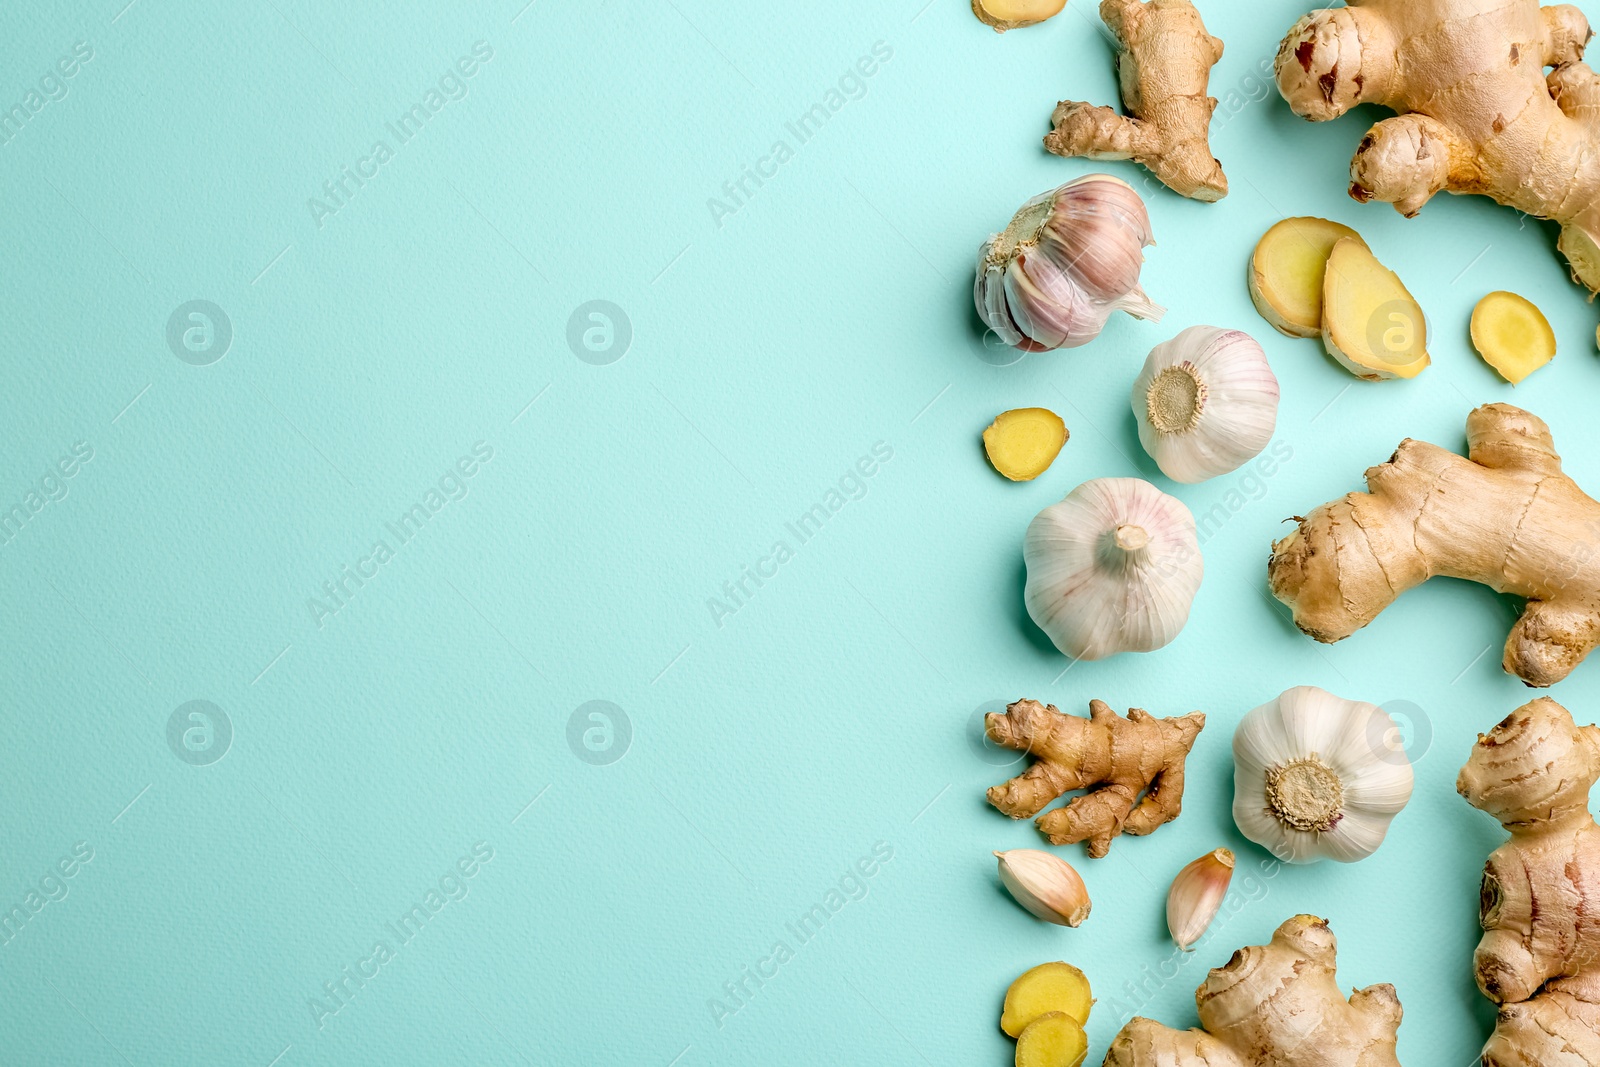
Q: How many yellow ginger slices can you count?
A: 7